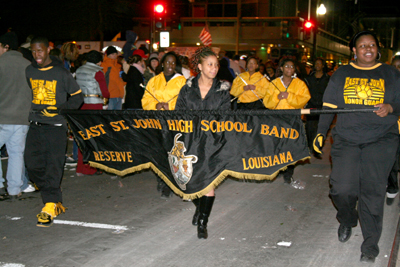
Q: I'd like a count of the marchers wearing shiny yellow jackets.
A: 3